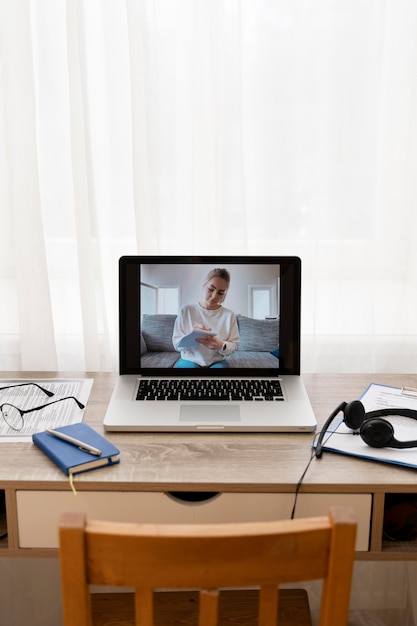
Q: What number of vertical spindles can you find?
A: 3